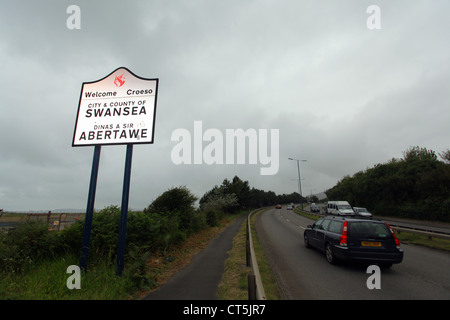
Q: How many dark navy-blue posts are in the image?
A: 2